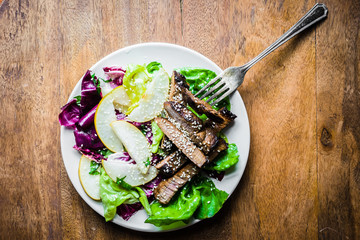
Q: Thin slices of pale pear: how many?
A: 5